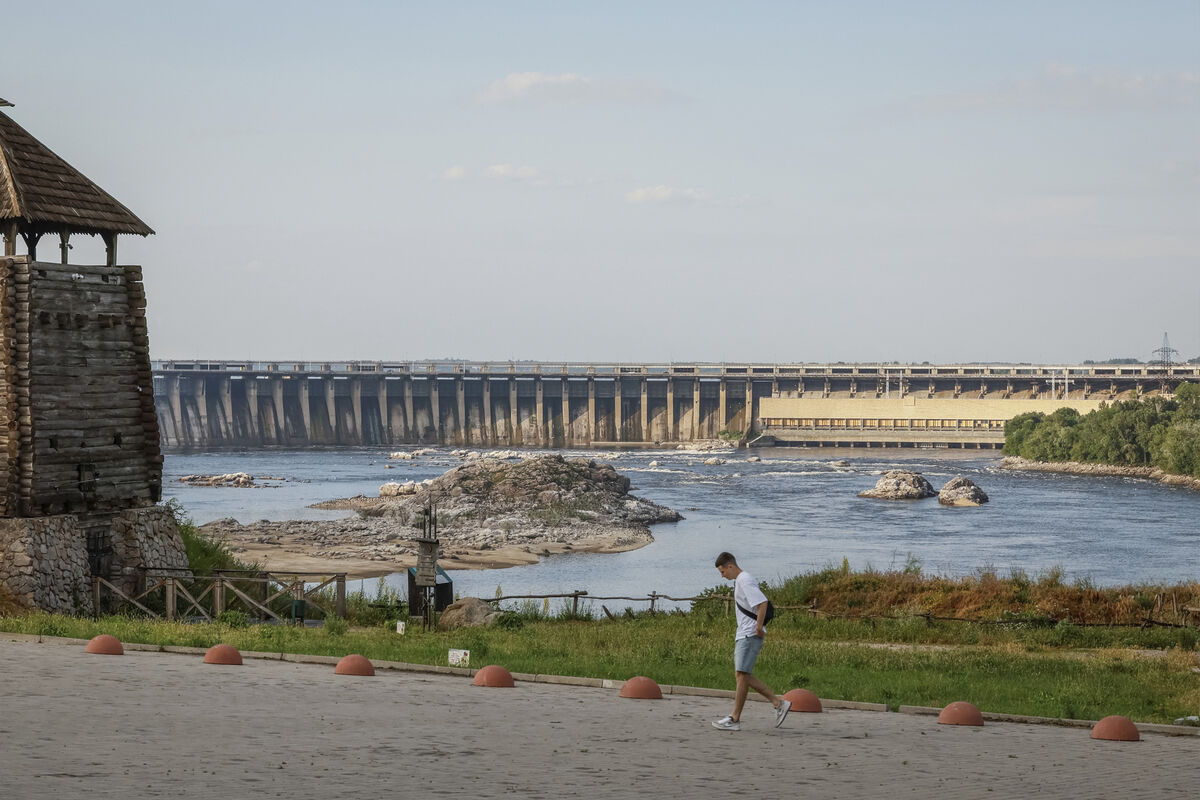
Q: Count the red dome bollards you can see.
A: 8